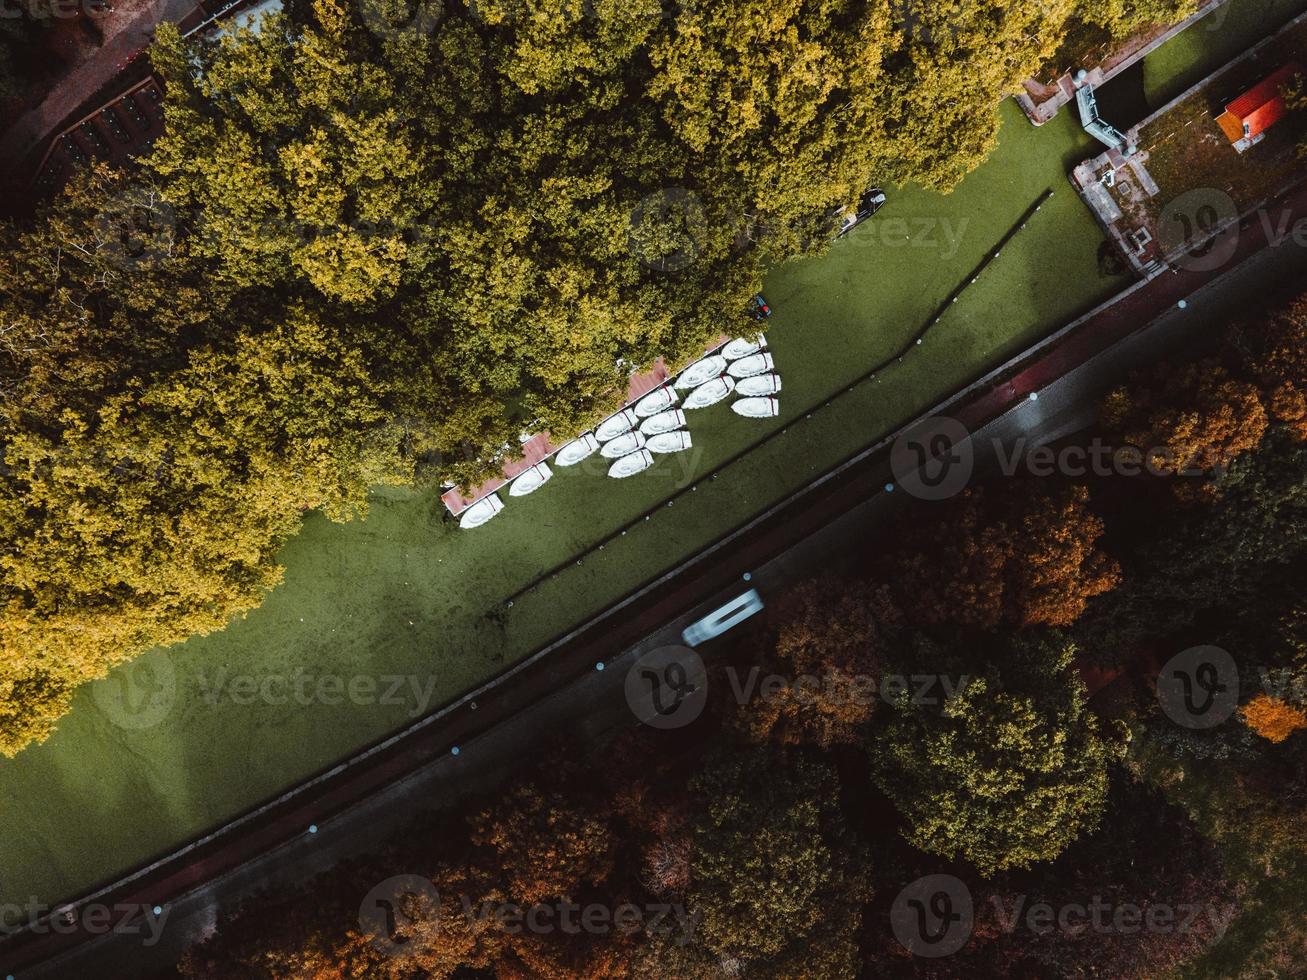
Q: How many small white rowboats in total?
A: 15